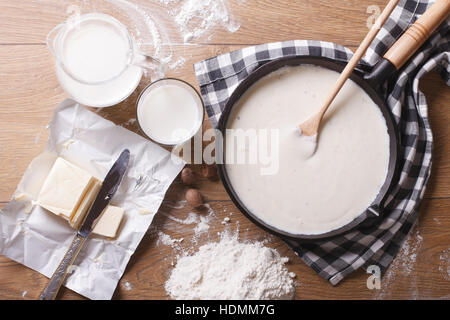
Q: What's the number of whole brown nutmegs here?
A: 3